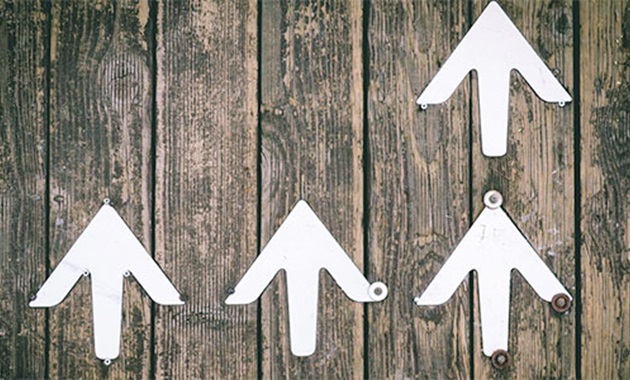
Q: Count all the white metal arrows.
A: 4